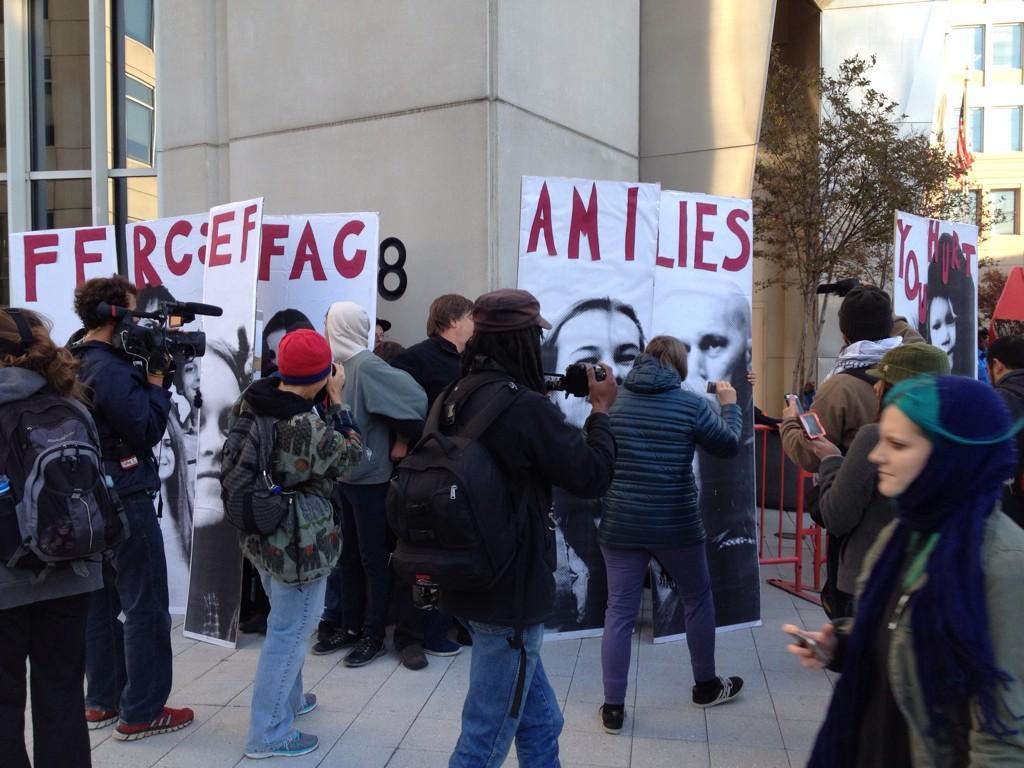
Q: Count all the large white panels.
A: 7